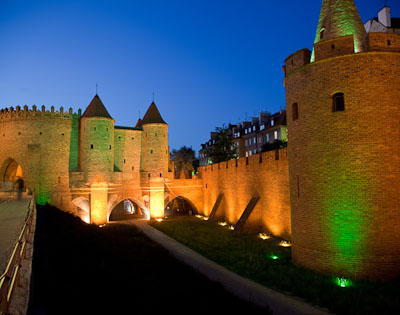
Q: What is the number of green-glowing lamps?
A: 2